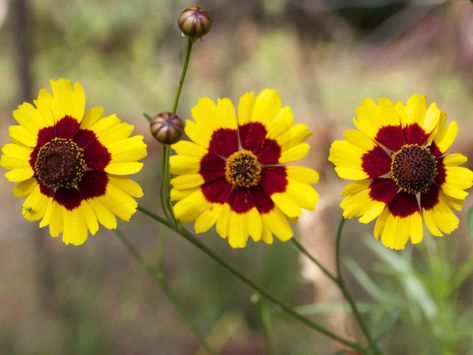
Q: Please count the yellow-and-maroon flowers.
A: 3